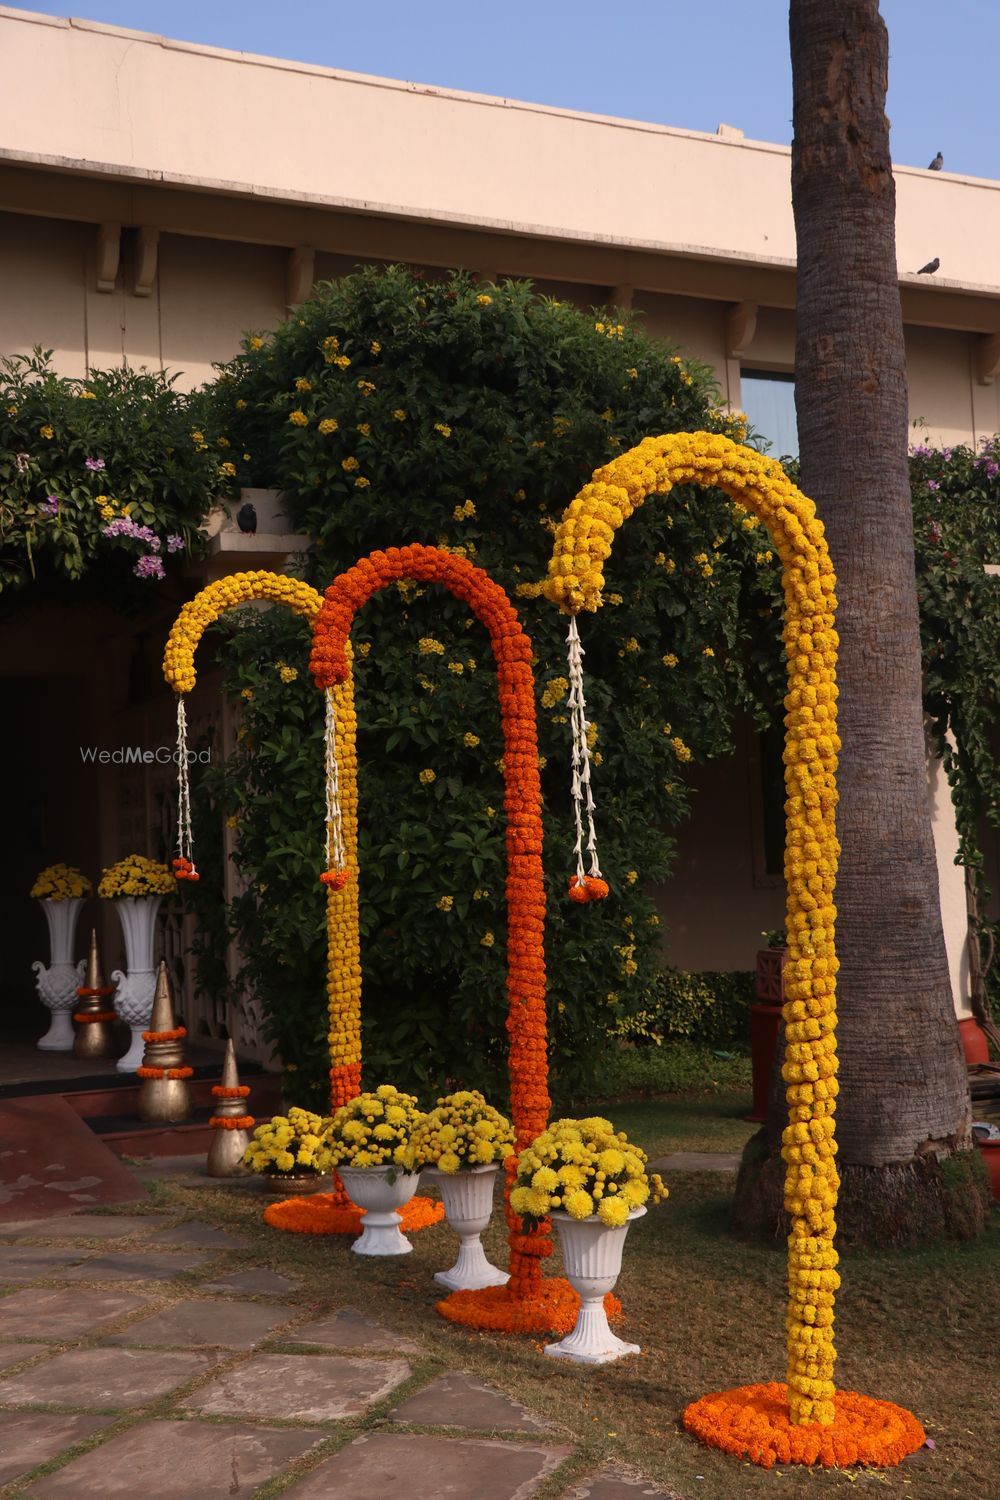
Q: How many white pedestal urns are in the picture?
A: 5